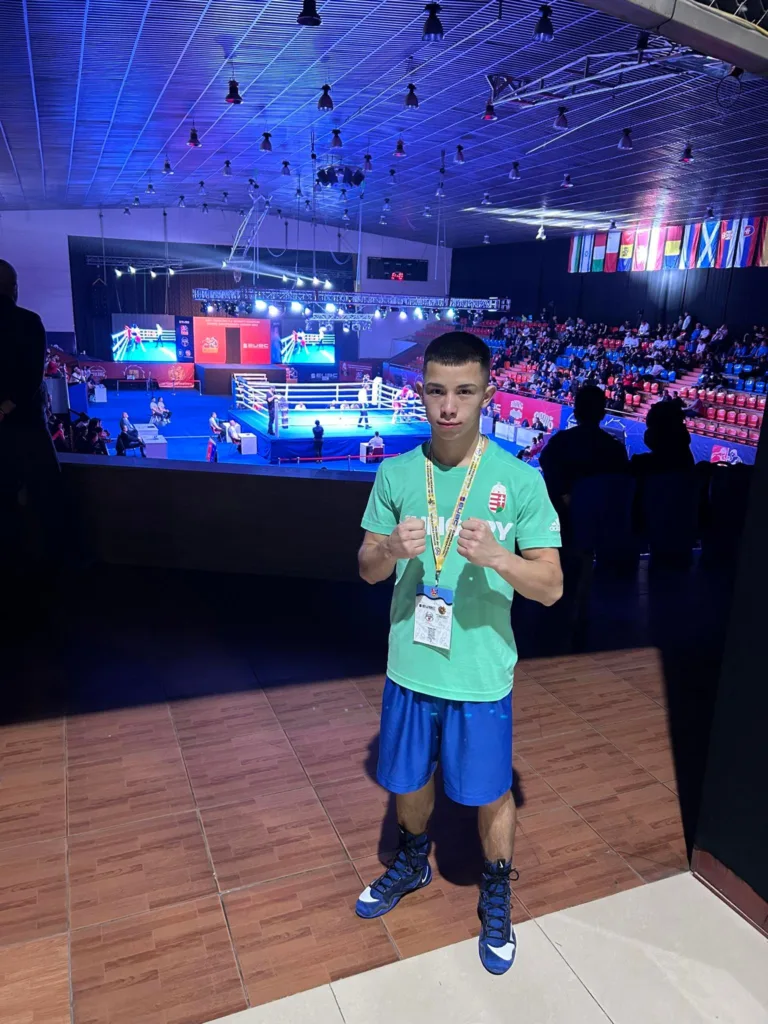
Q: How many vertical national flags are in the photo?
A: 13